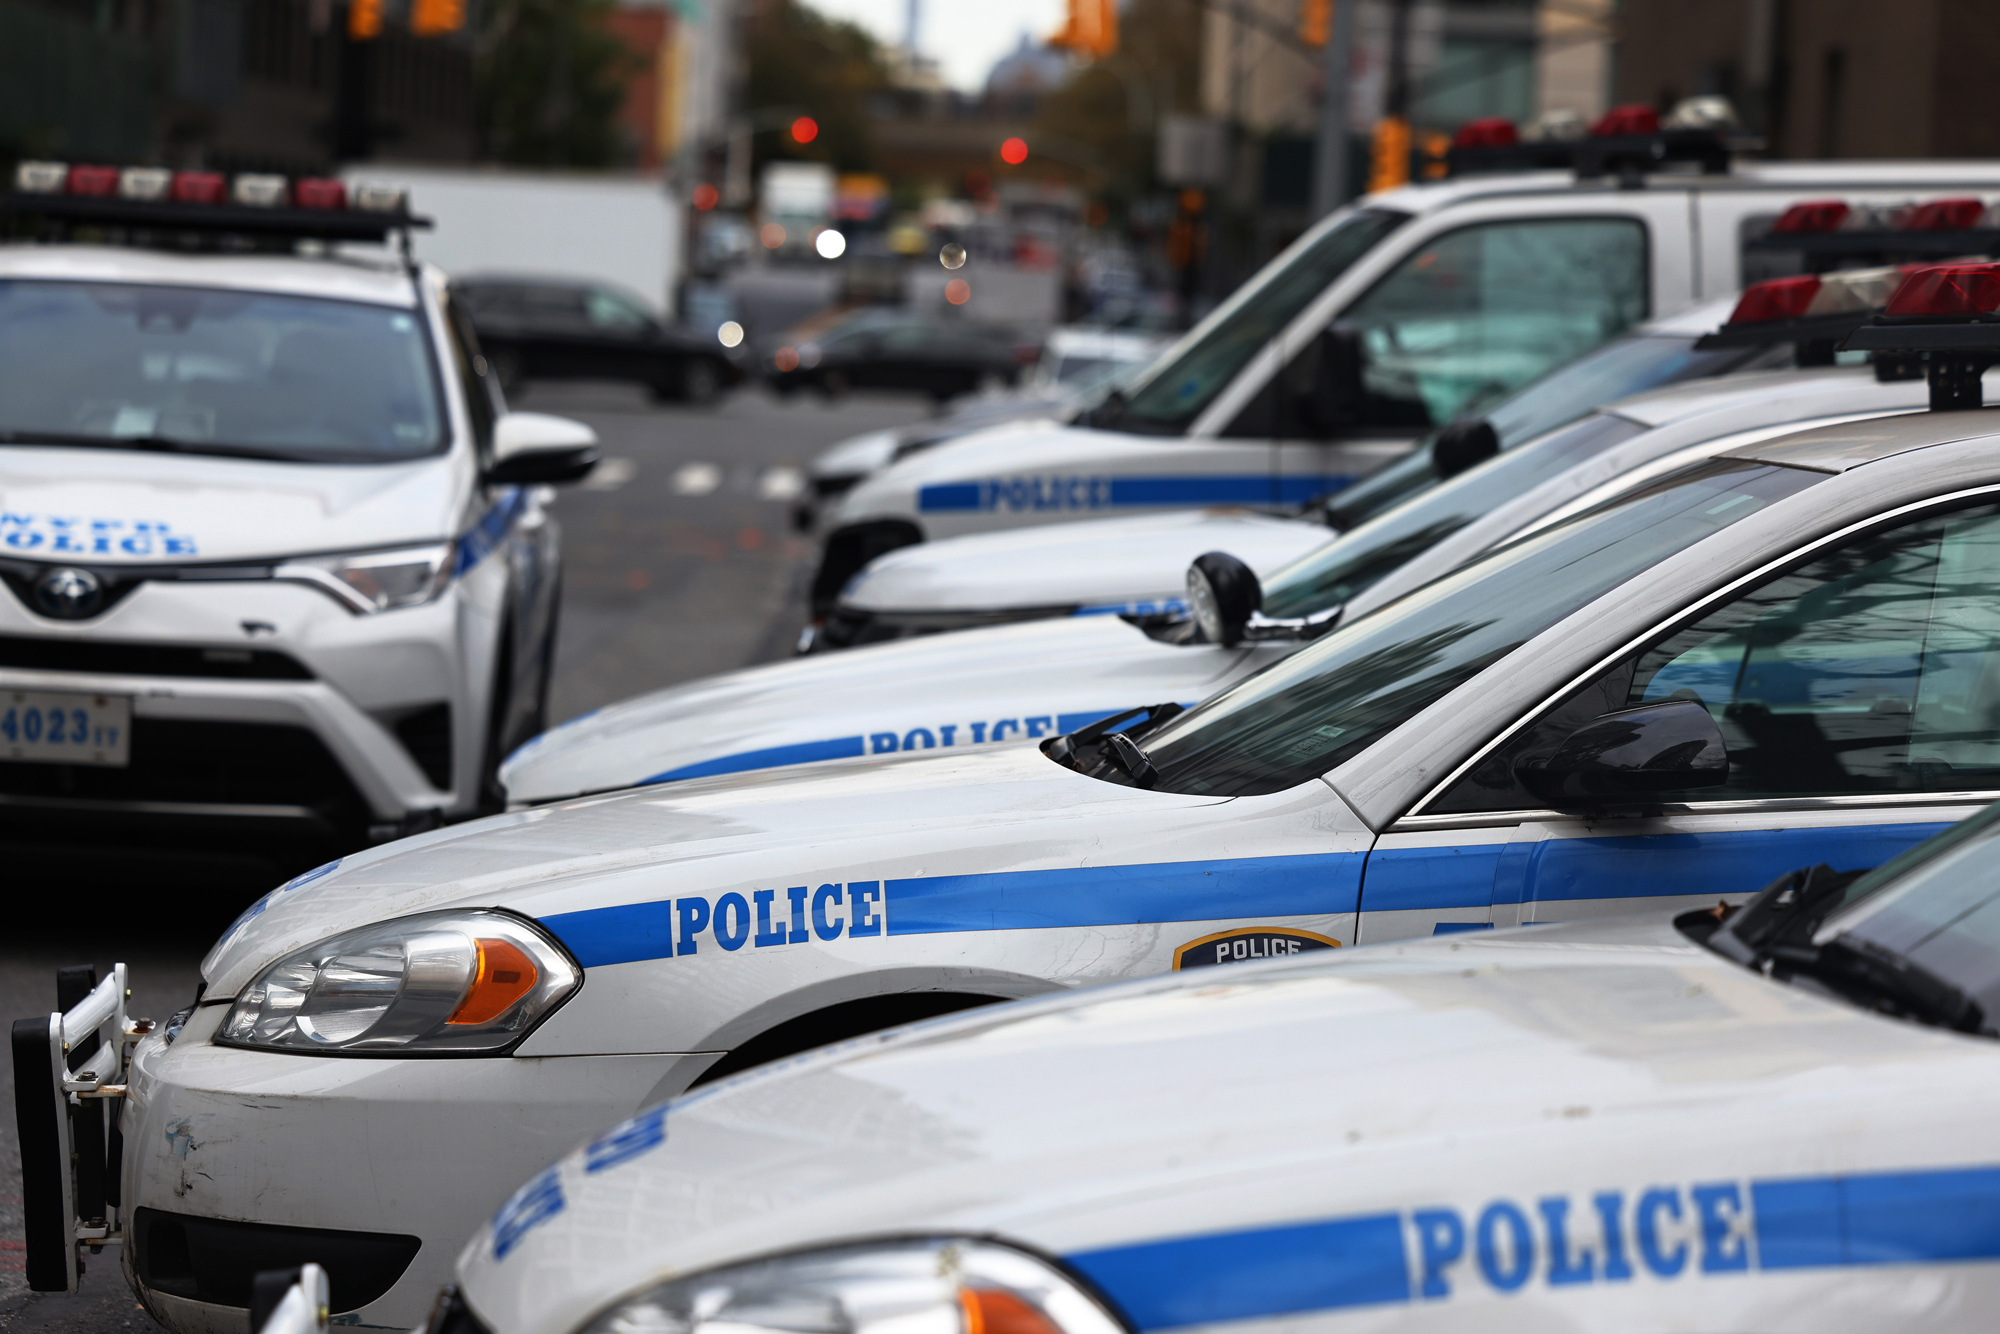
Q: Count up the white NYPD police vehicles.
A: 6